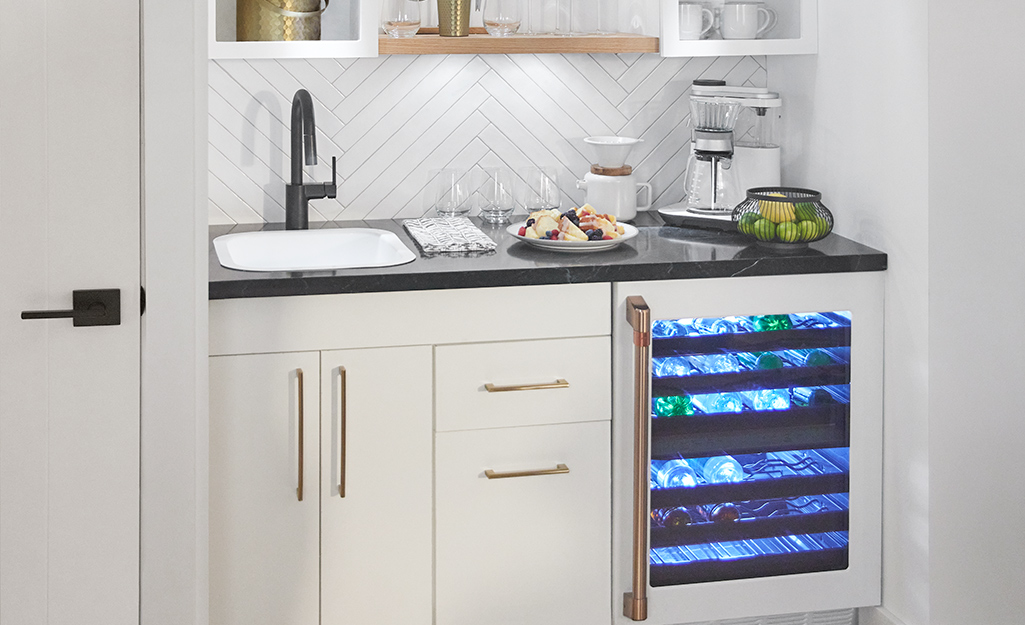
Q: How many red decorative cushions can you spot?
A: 0